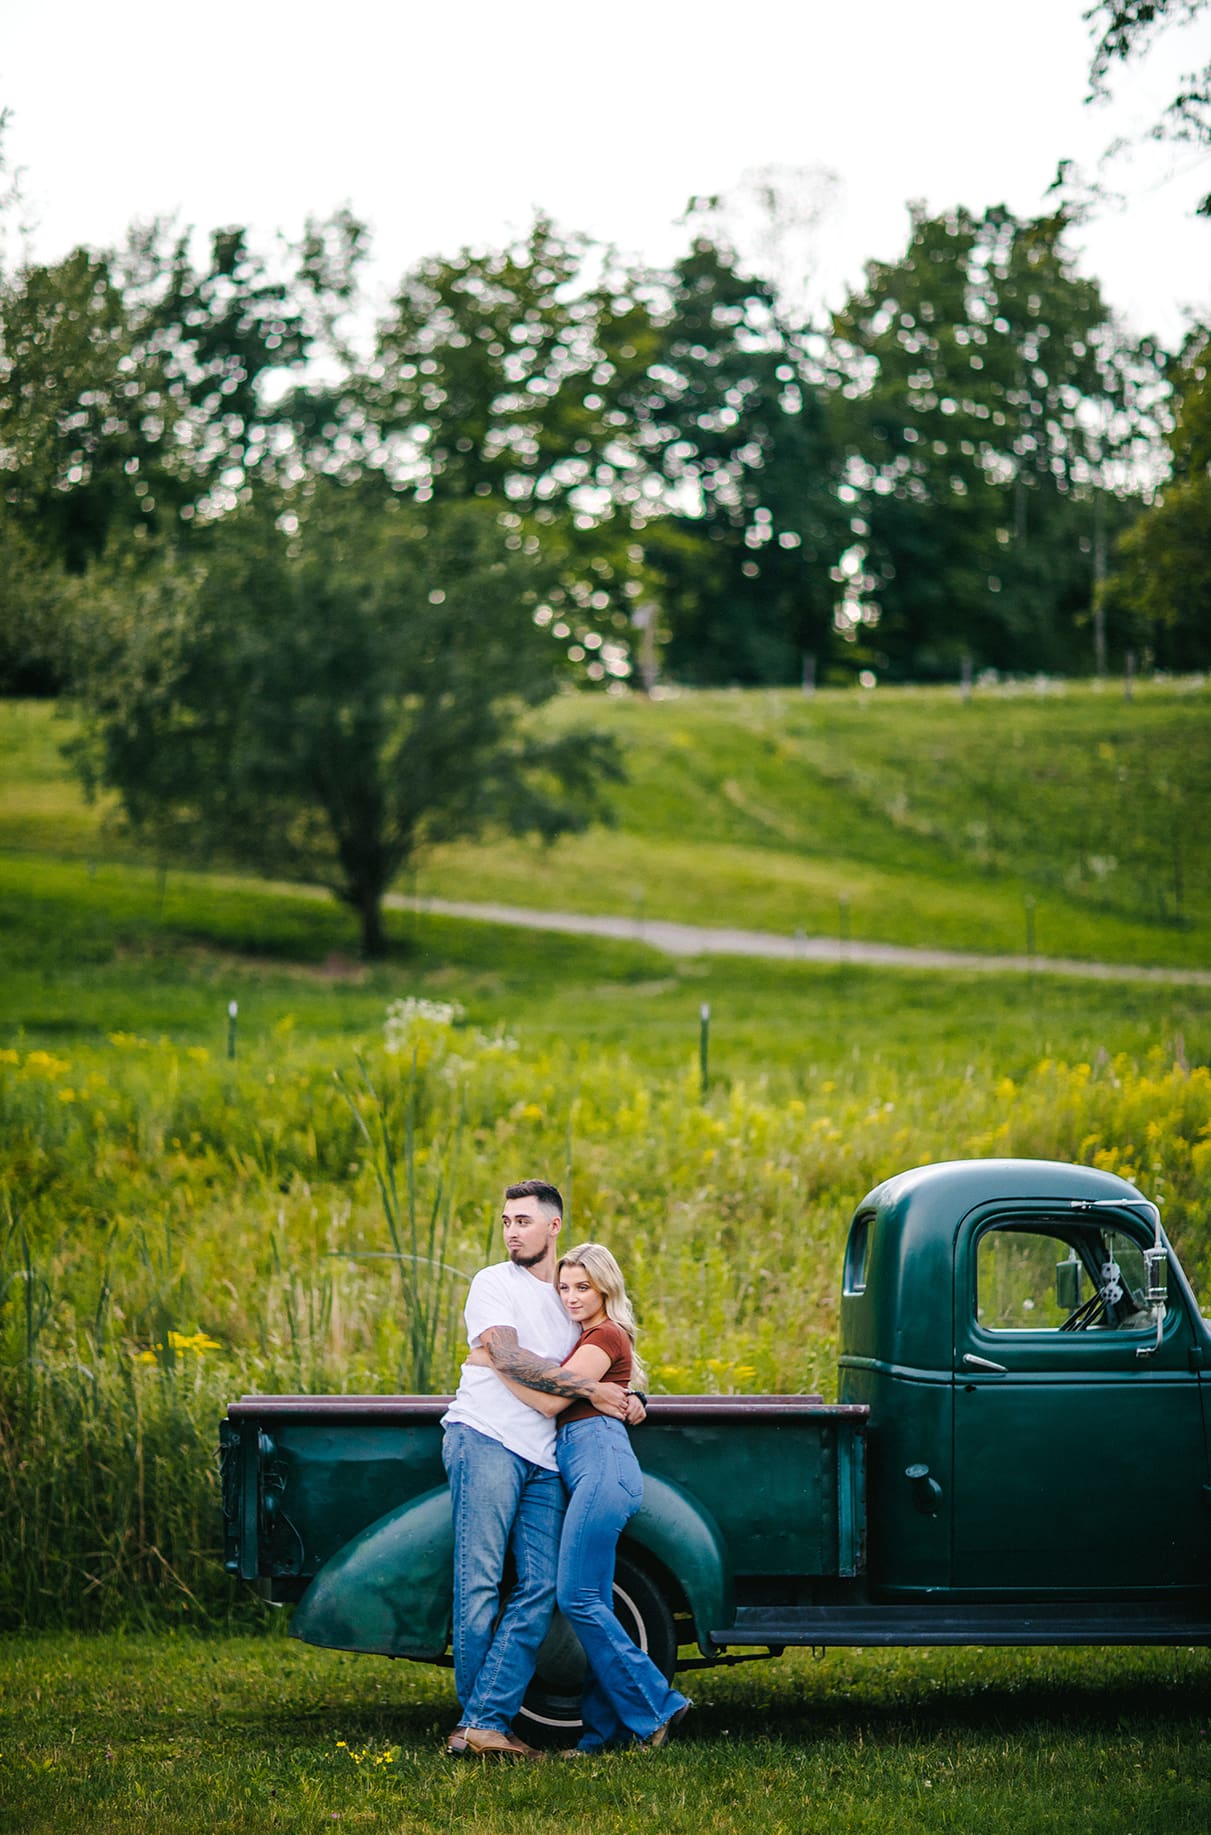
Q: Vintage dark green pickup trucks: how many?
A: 1